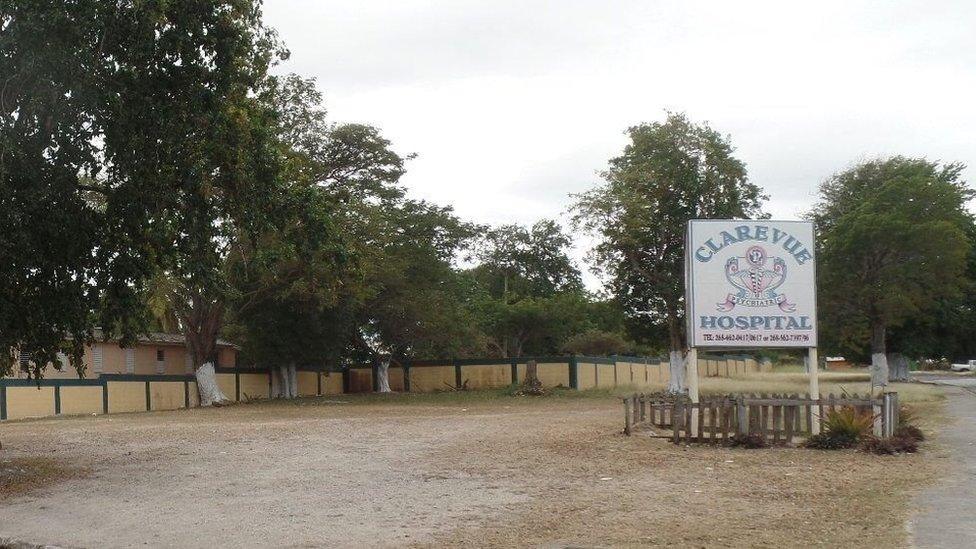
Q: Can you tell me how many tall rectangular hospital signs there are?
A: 1